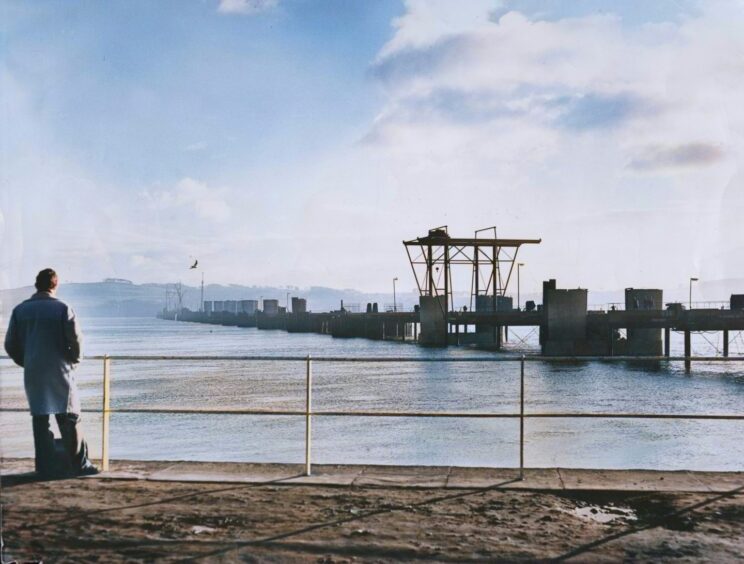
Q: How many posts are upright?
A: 3